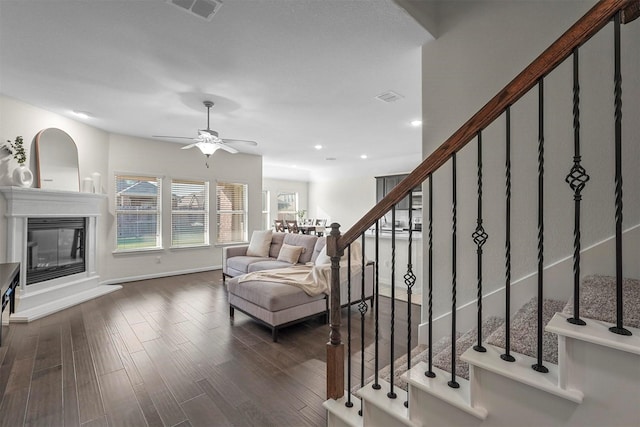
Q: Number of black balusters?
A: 12